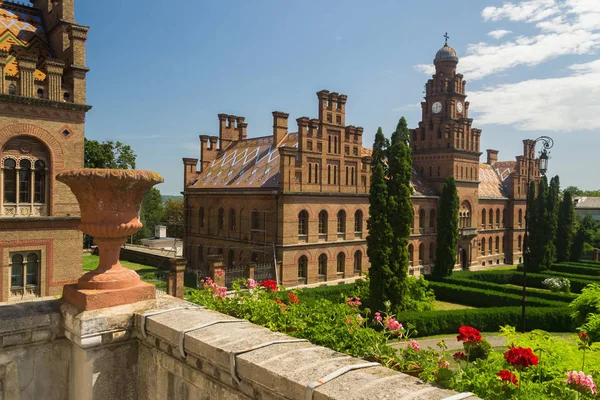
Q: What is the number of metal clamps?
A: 5